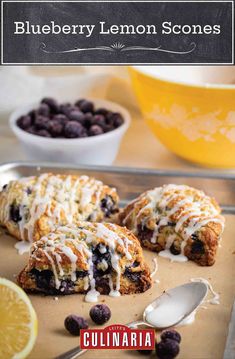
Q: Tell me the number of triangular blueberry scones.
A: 3